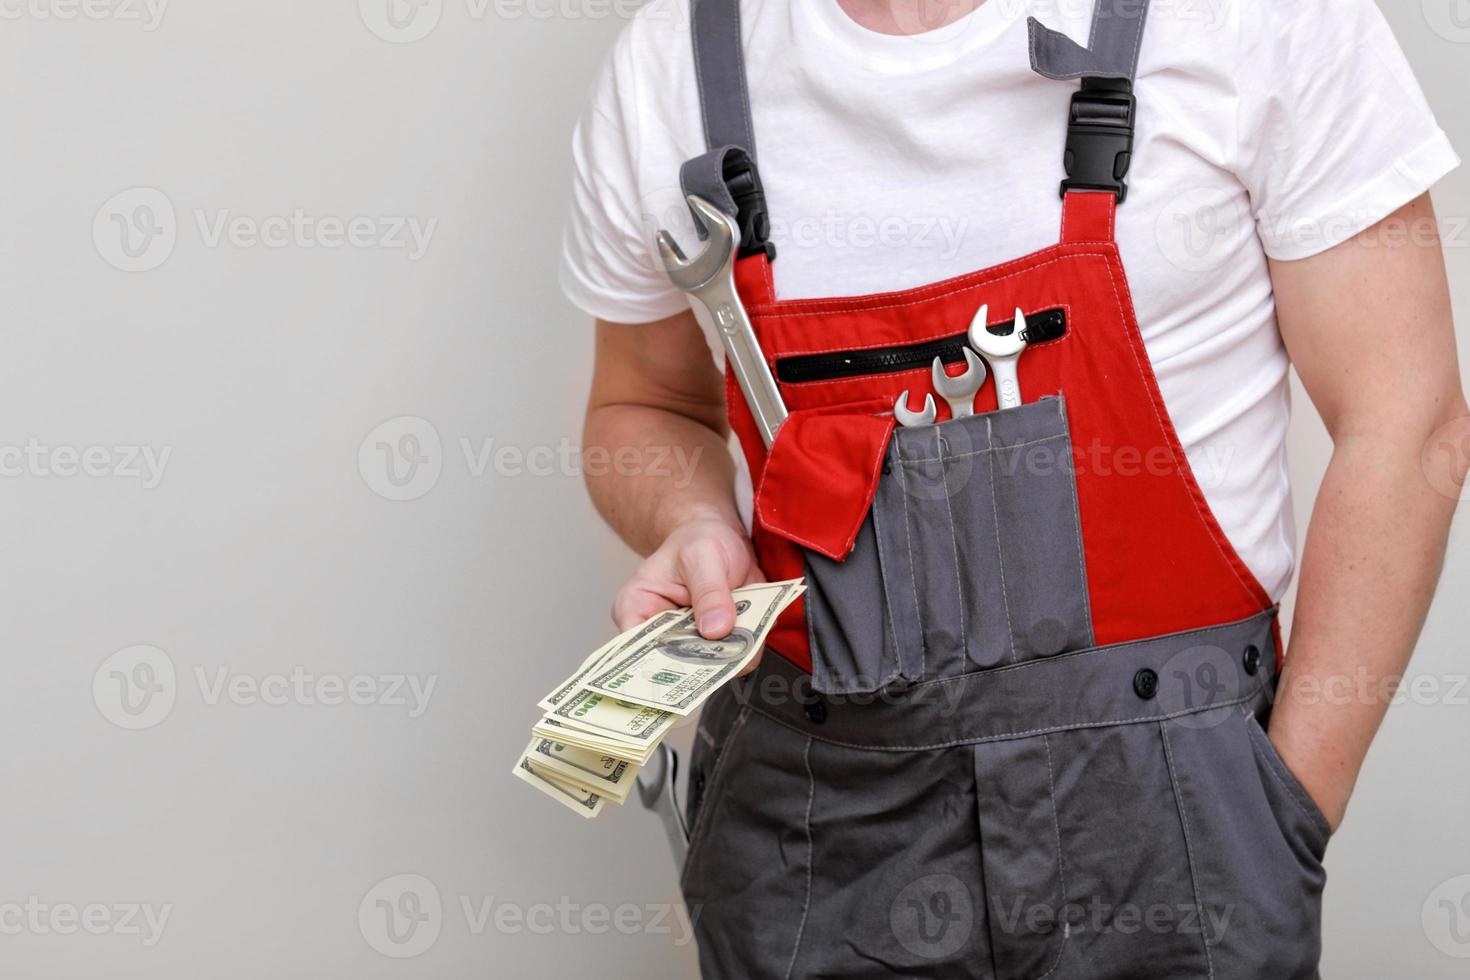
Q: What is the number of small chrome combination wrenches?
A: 3